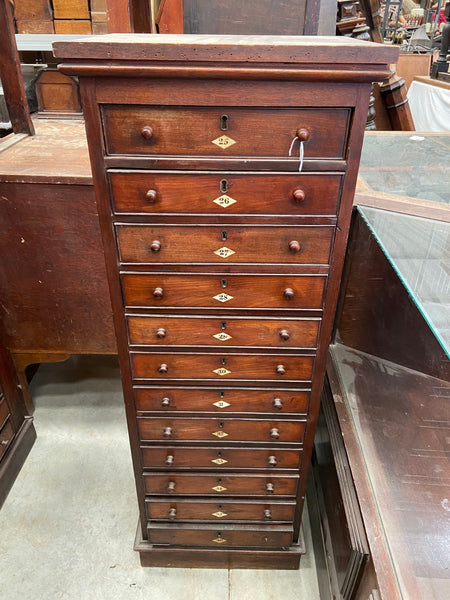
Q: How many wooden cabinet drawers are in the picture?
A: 12